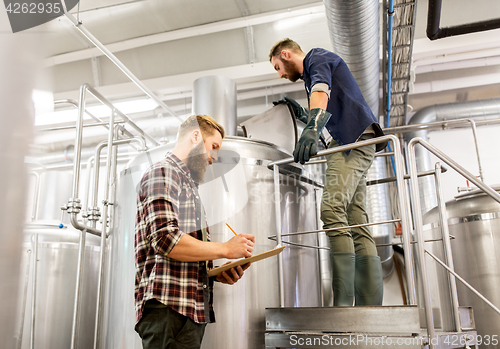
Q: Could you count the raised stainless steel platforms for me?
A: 1